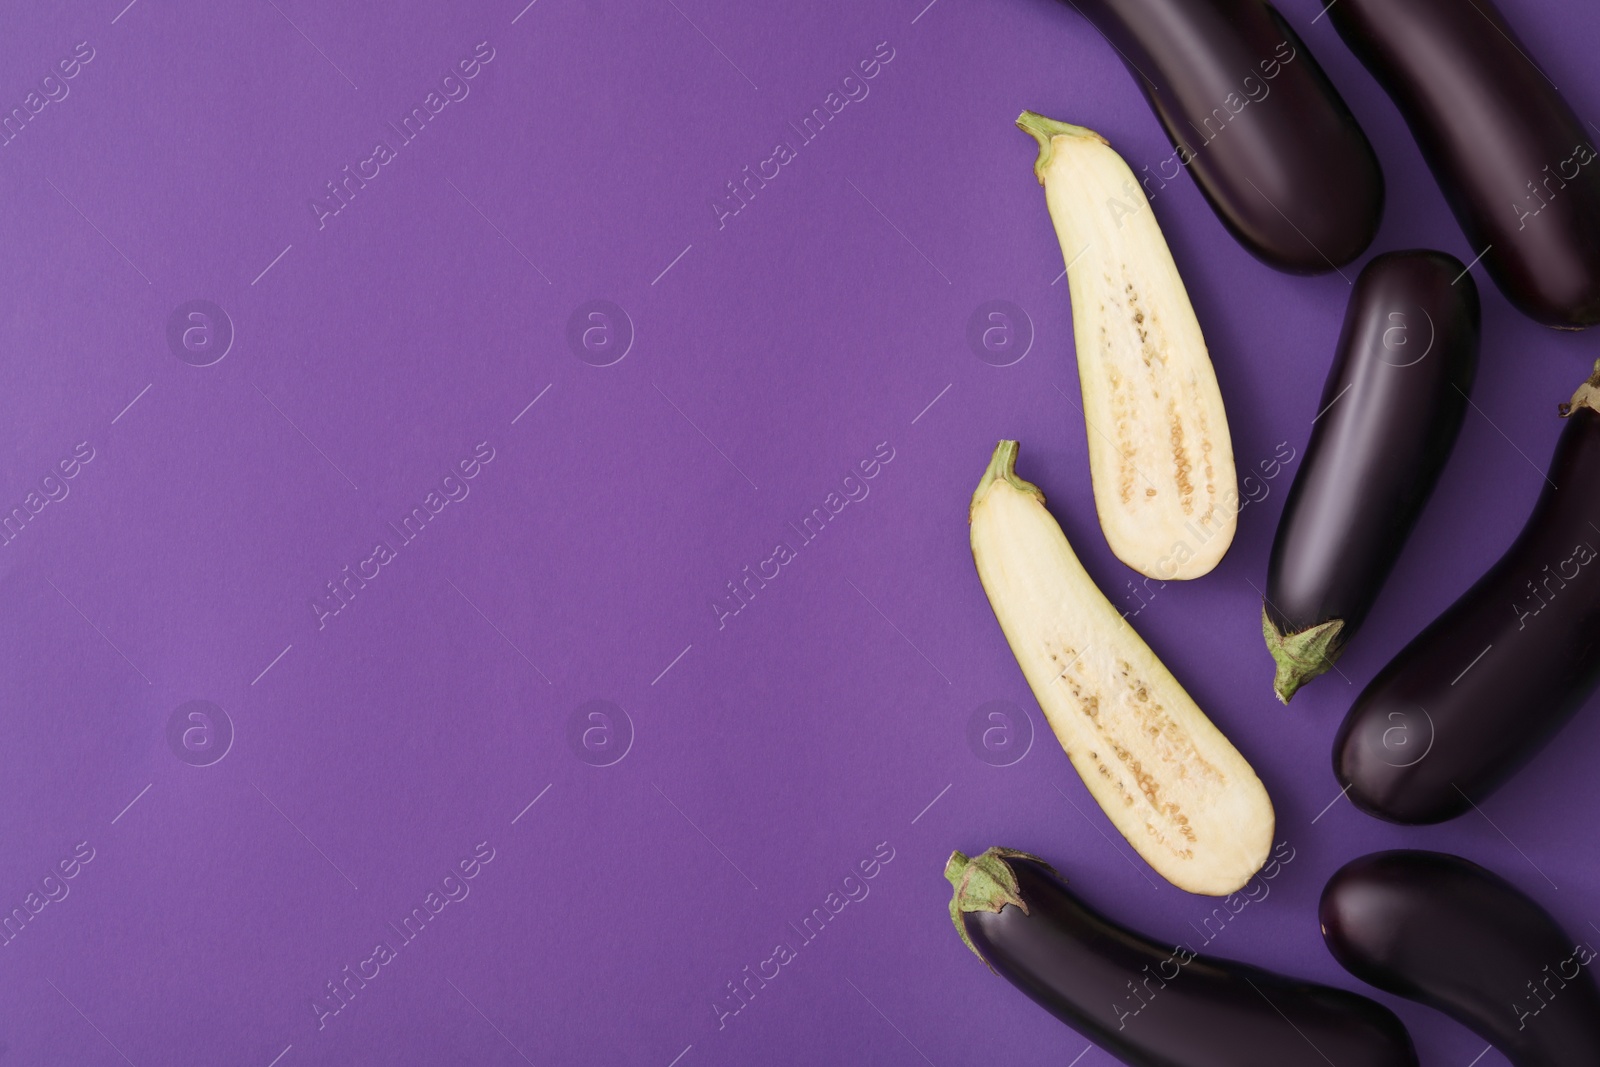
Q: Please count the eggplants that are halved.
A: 2